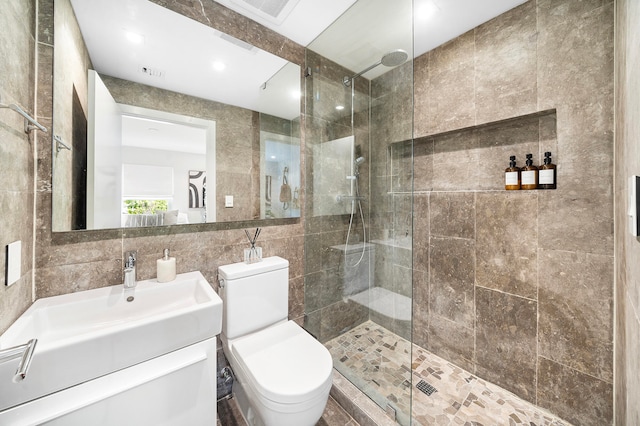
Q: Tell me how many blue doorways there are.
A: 0